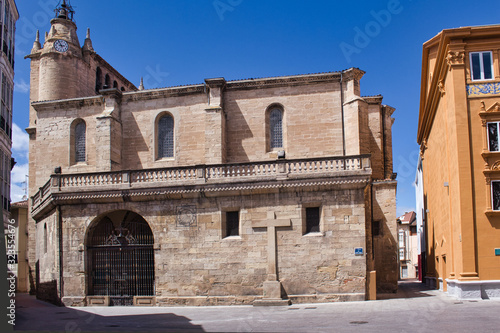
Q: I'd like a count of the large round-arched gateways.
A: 1